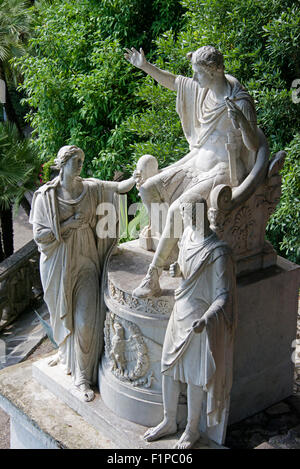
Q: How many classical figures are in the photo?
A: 3